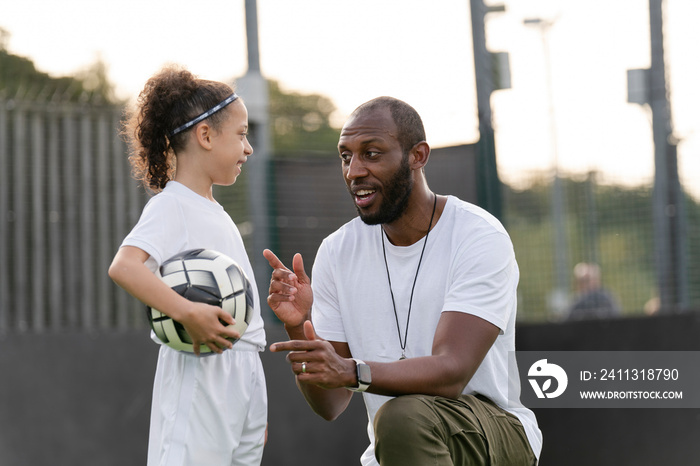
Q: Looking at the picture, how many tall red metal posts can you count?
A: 0